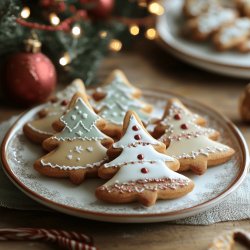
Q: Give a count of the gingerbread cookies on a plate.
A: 5